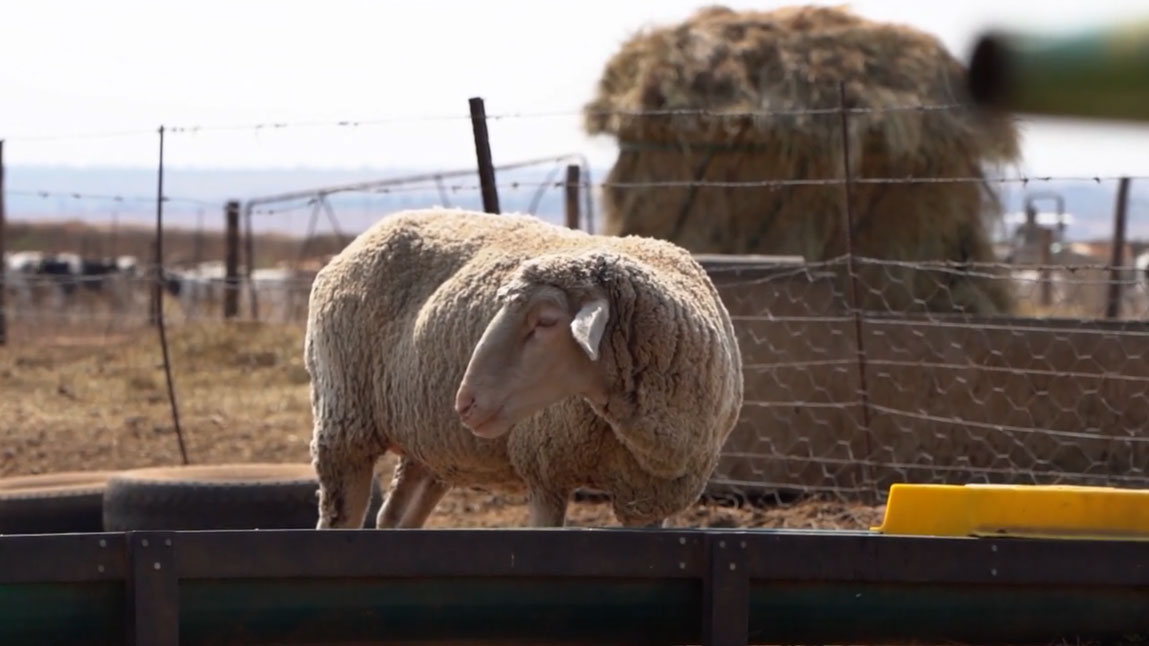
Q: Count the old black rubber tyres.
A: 2